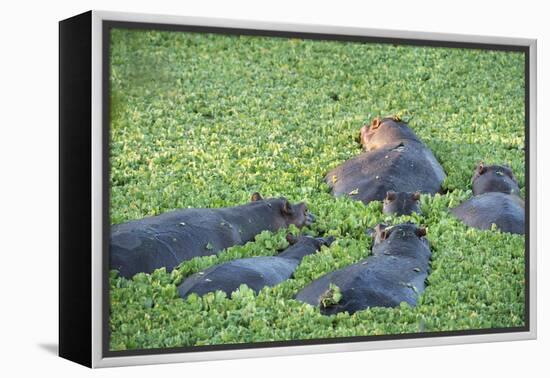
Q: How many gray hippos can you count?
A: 6